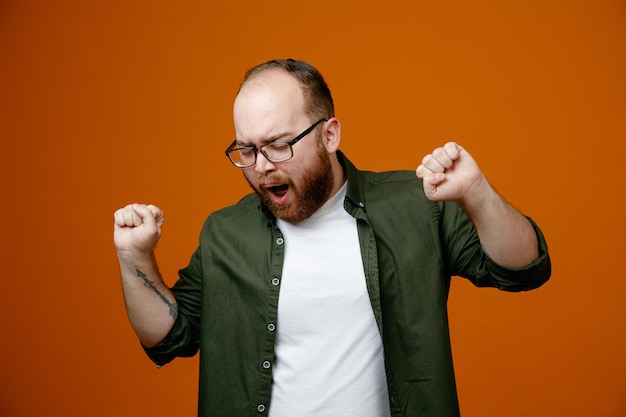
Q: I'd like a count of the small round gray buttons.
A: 5